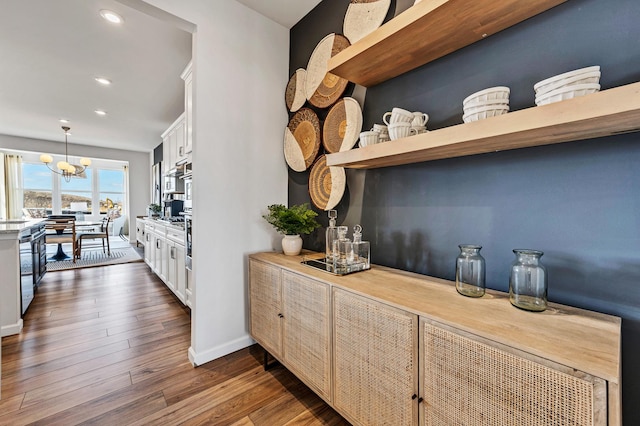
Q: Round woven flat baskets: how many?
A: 6